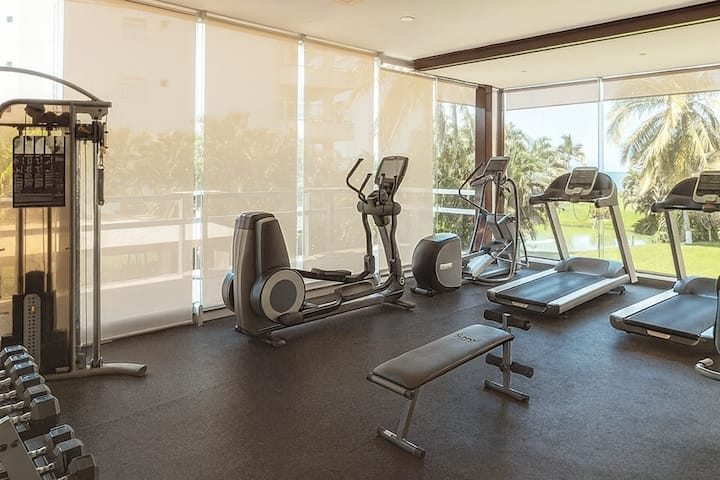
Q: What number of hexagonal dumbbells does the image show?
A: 9